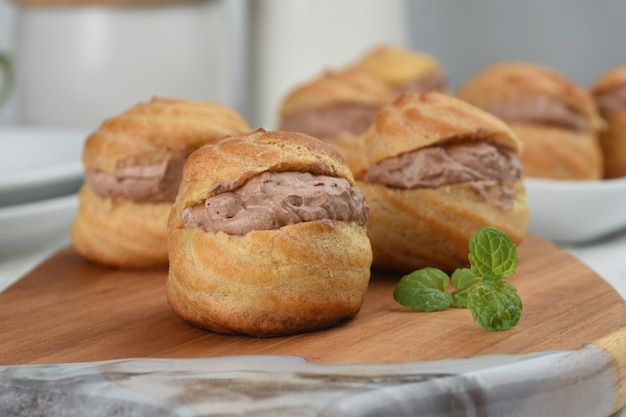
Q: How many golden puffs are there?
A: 7